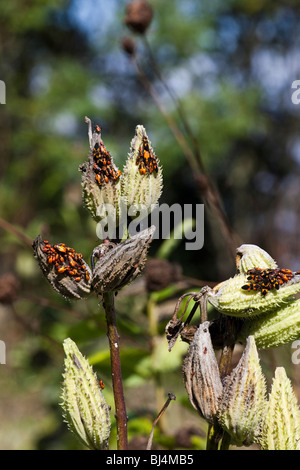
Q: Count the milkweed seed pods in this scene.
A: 11